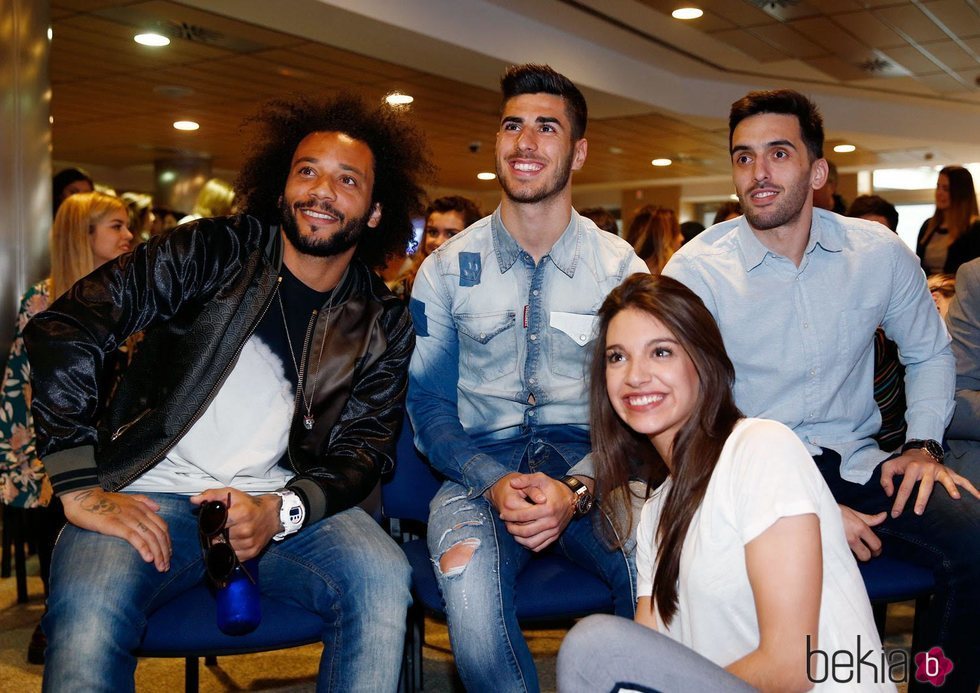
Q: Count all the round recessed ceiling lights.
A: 7